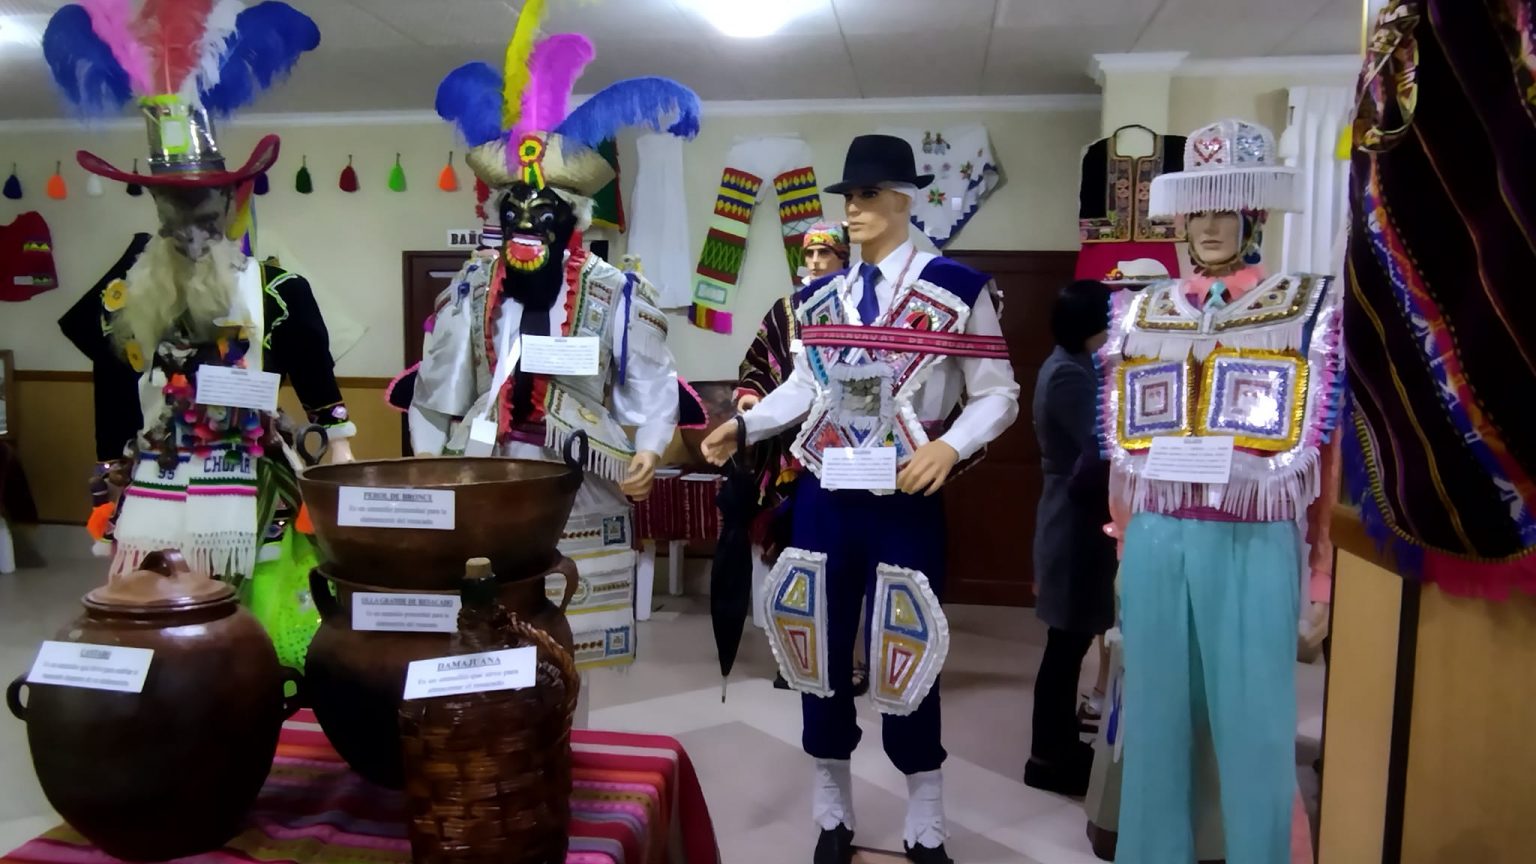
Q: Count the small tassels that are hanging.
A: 9